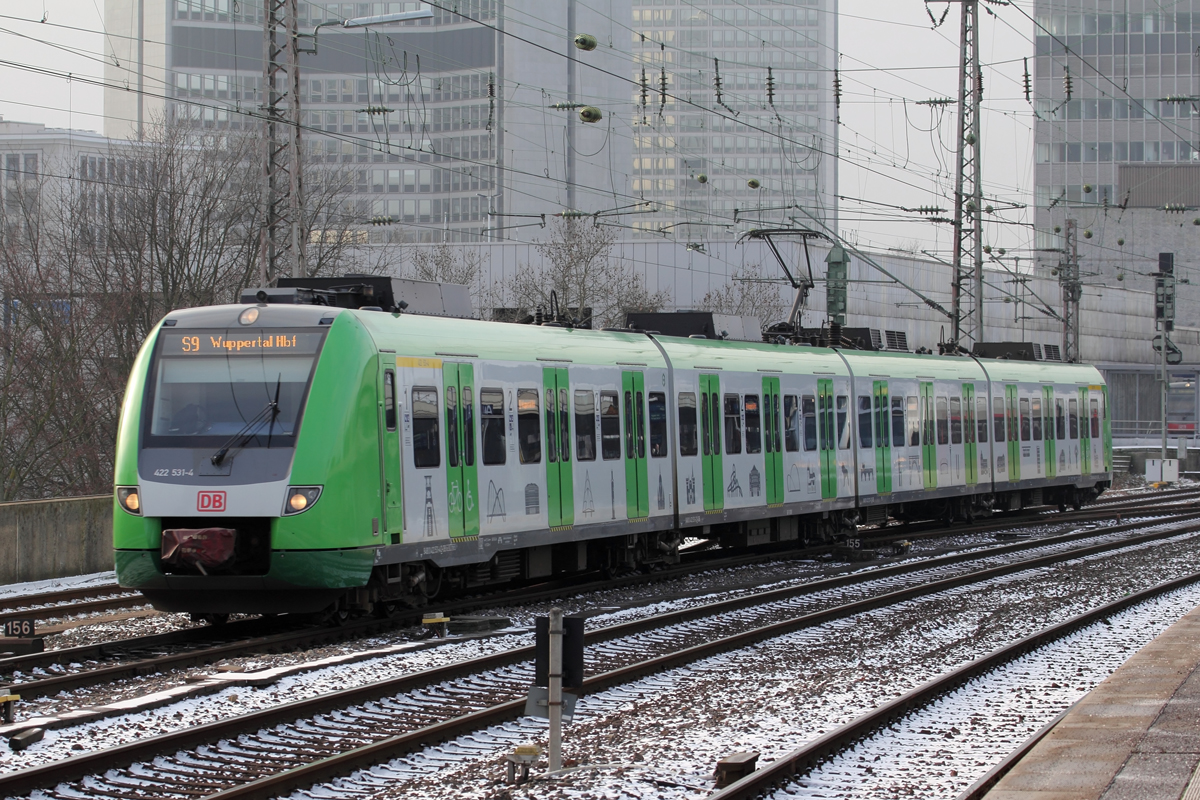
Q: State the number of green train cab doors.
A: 12